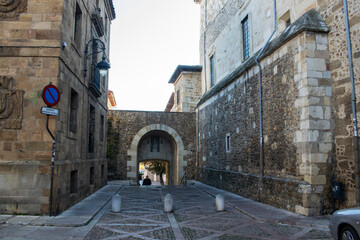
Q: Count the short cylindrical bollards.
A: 3